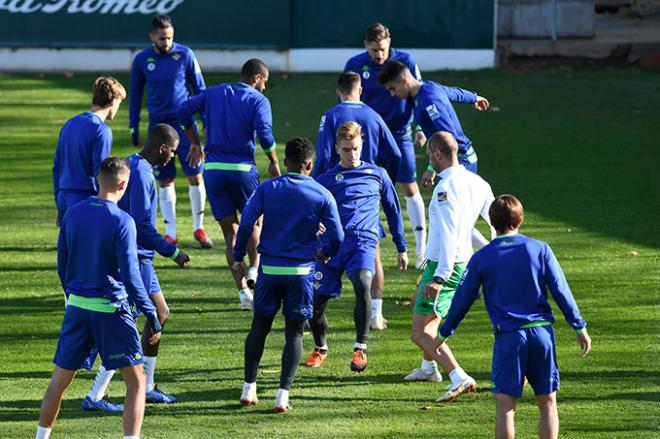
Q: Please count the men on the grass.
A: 12